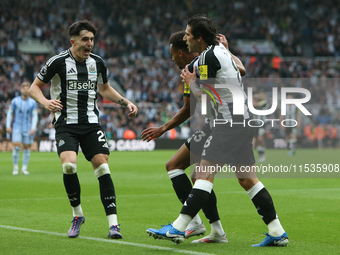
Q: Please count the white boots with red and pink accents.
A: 2